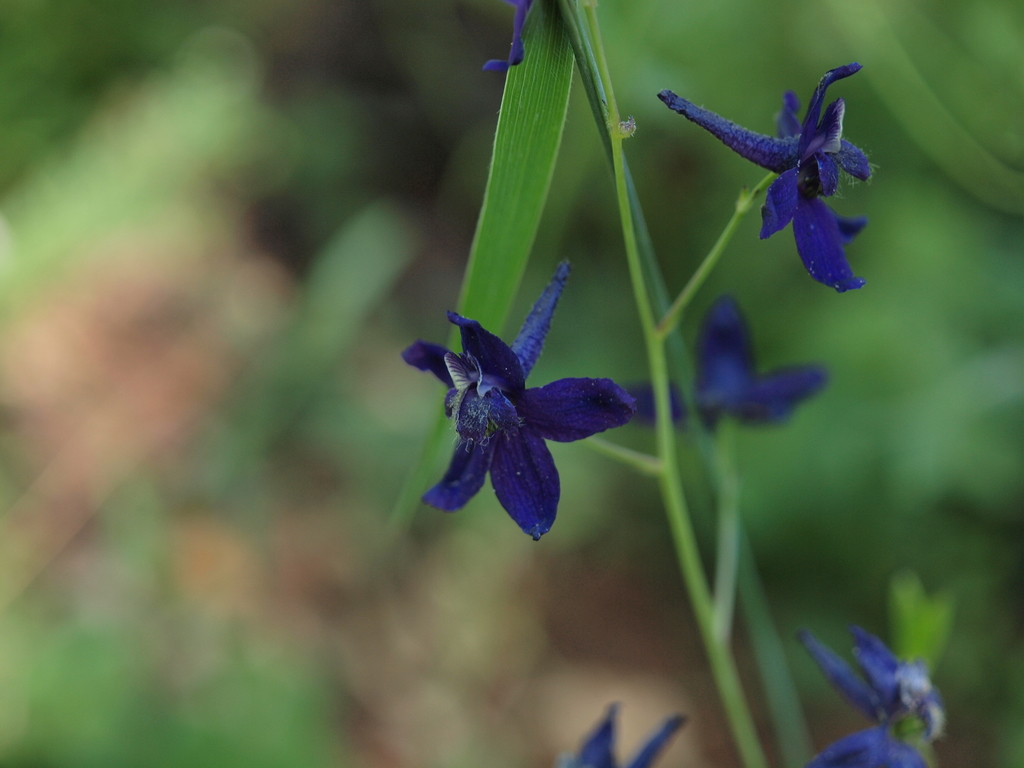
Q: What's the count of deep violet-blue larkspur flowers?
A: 6